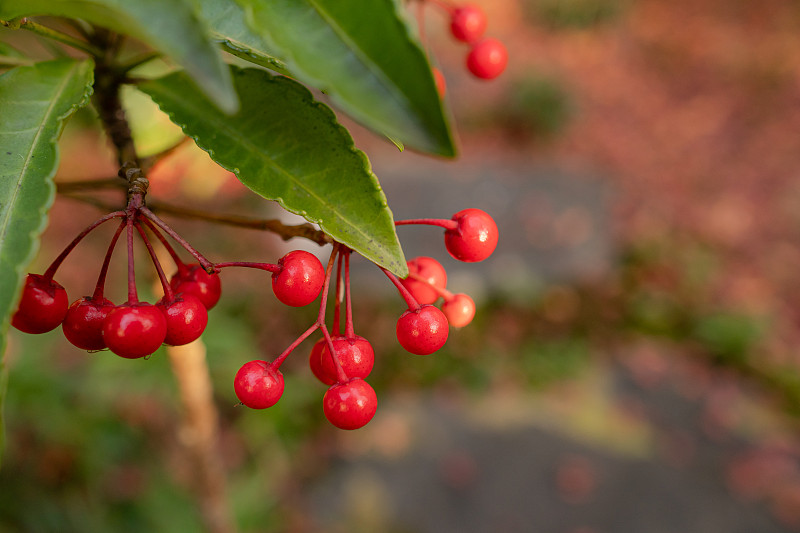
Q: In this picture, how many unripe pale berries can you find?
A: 1